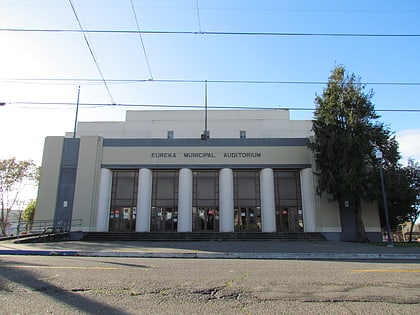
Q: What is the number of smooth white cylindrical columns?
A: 6